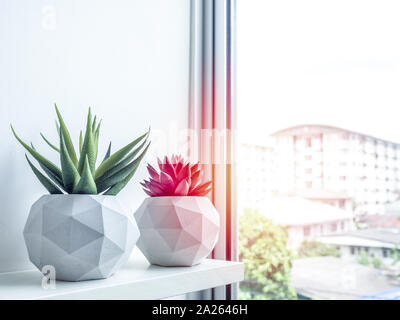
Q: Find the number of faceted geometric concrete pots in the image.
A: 2